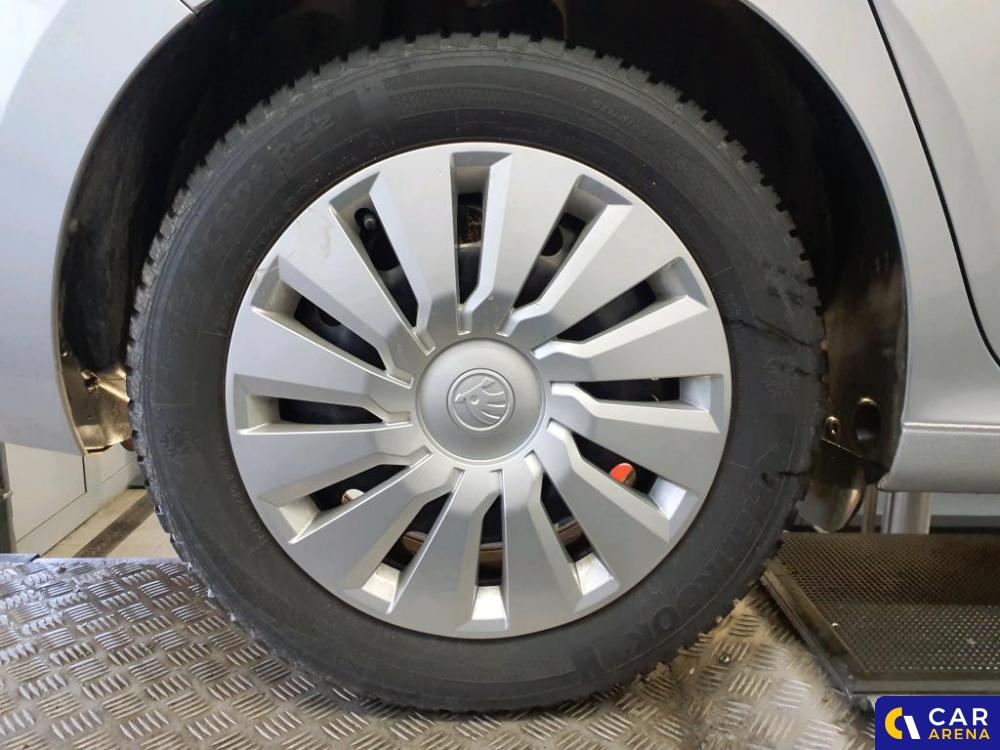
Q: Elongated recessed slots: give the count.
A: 12